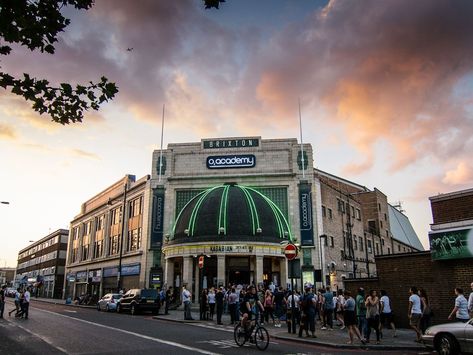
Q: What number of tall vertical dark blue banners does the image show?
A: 2